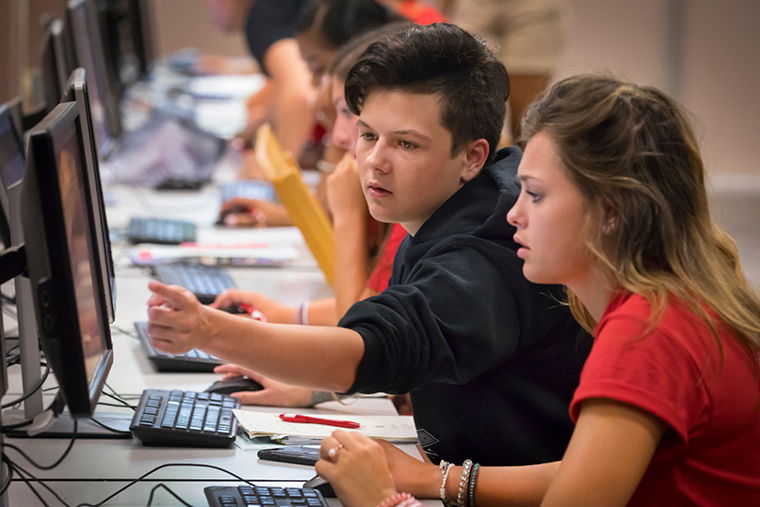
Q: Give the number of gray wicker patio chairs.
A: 0